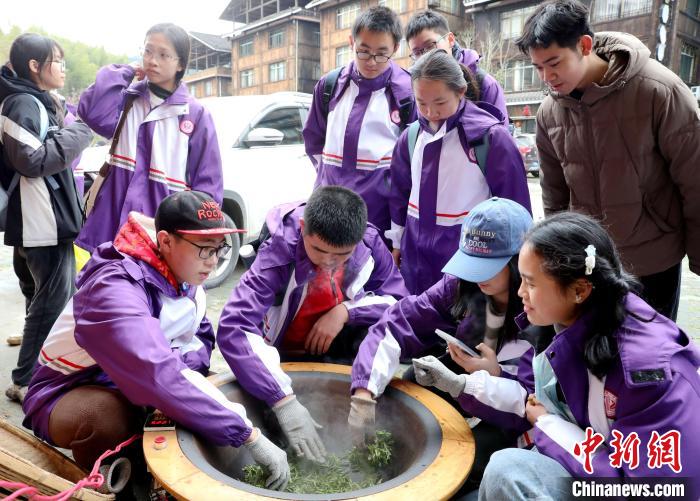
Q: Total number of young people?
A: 10